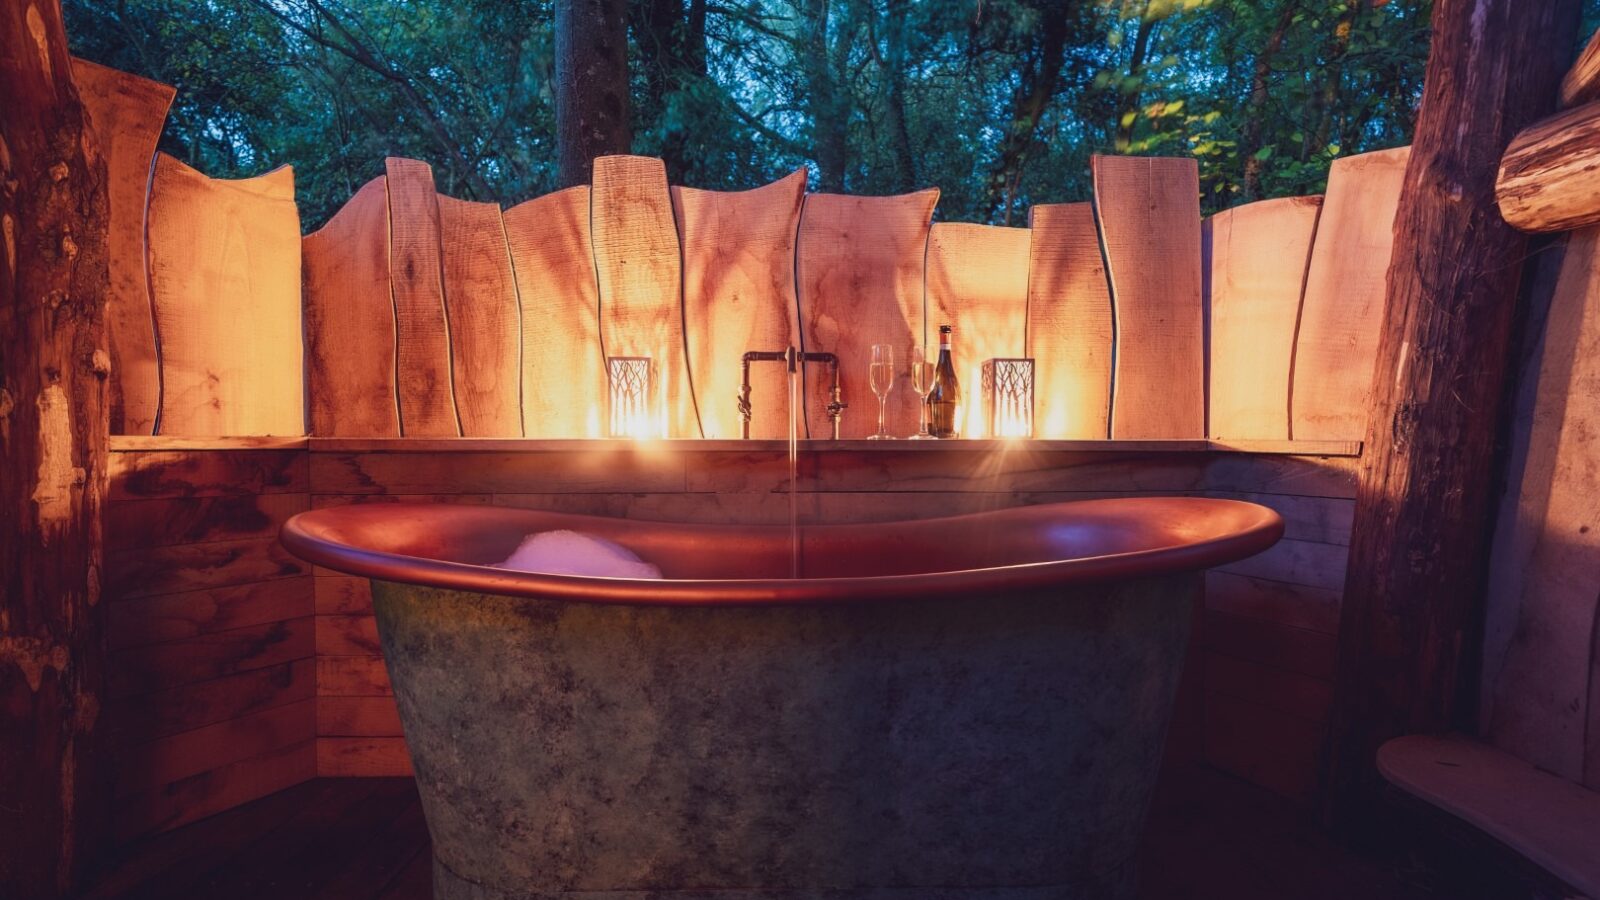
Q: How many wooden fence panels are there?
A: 14